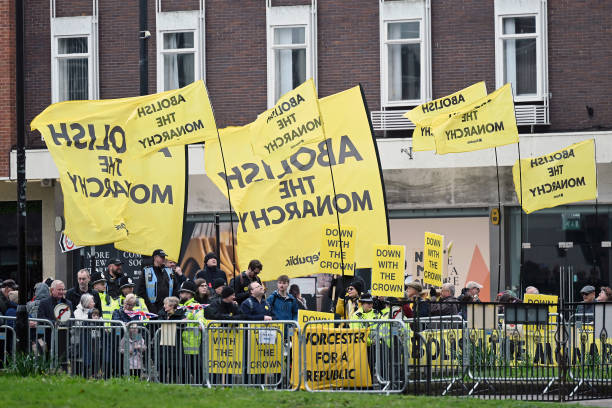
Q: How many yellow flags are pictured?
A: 7